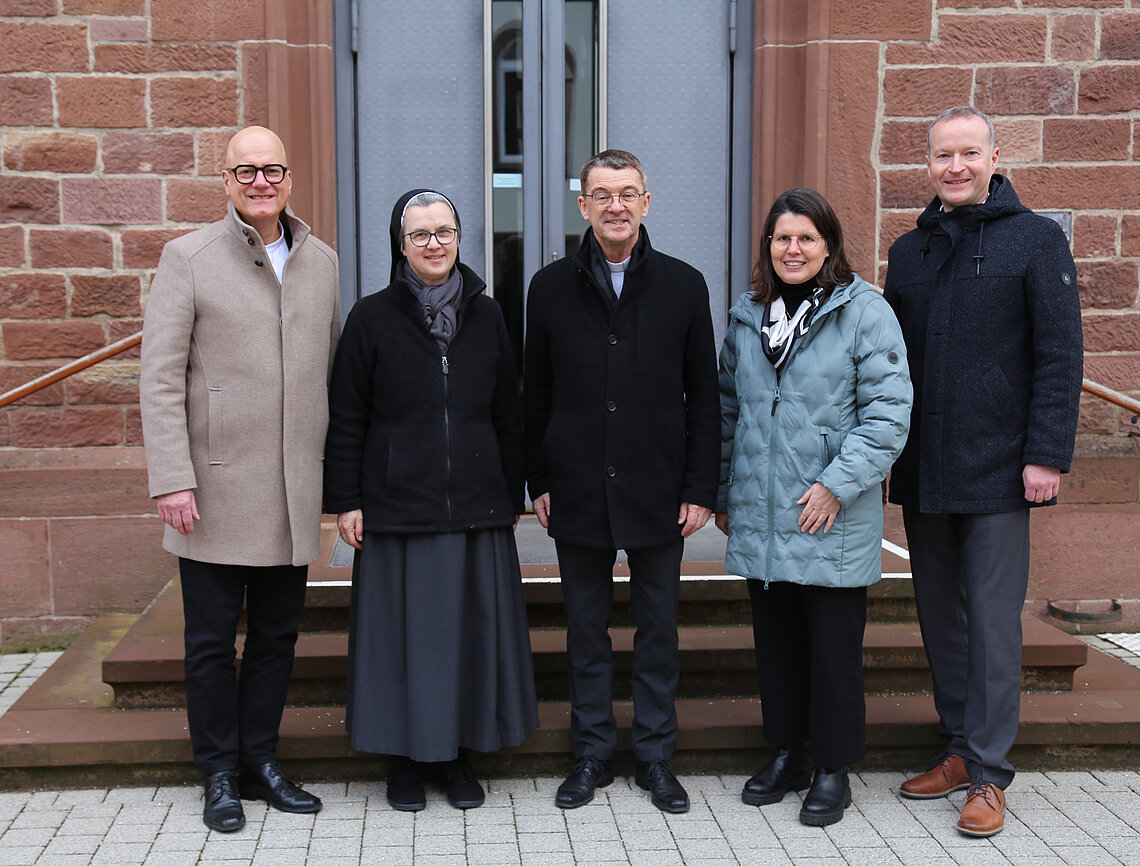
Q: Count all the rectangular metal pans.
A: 0